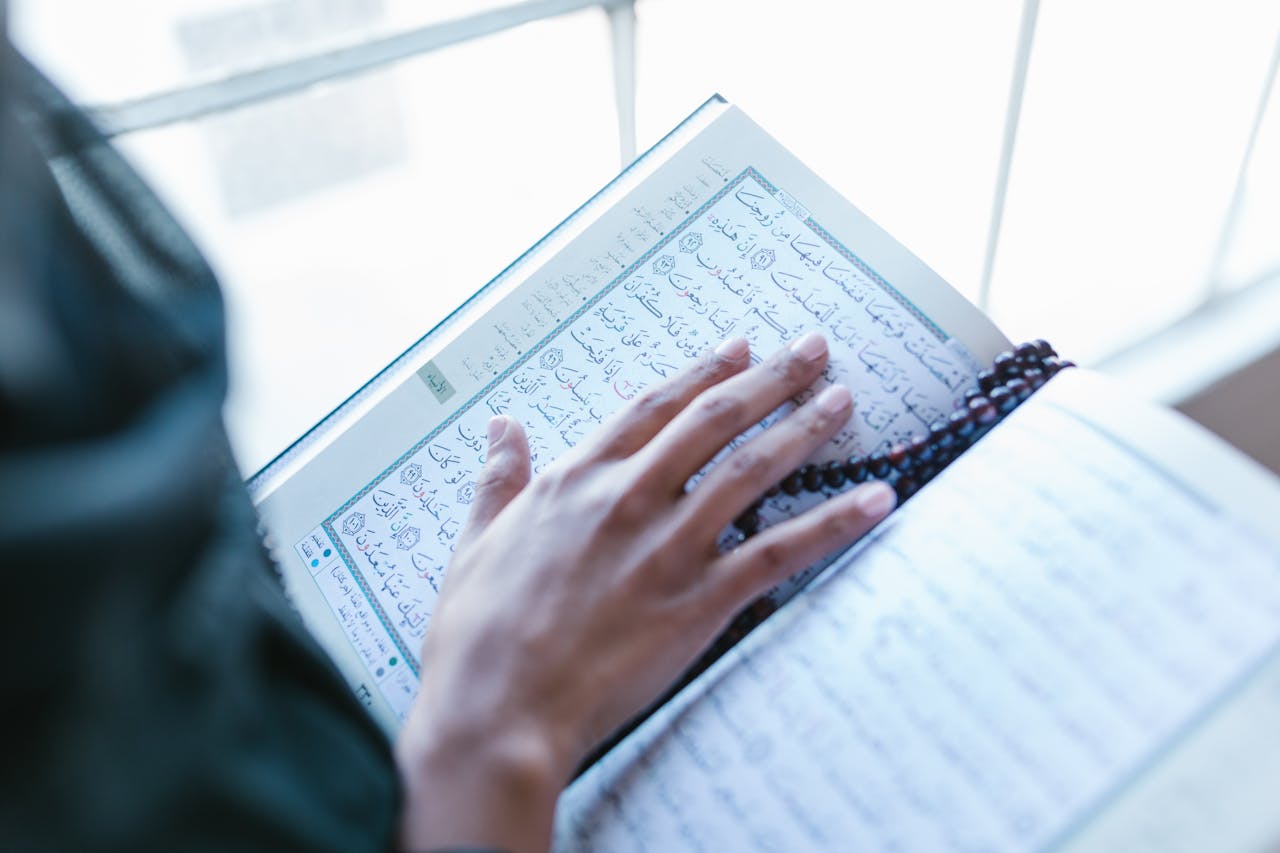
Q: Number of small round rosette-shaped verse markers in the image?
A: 8